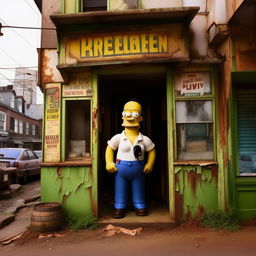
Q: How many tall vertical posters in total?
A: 1